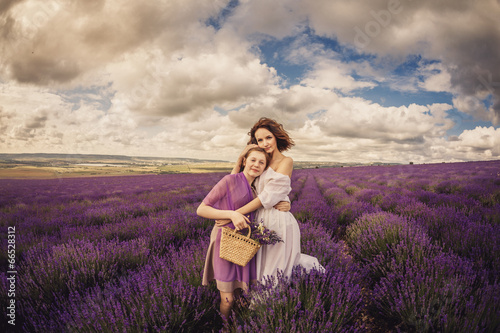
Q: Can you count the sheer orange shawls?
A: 0